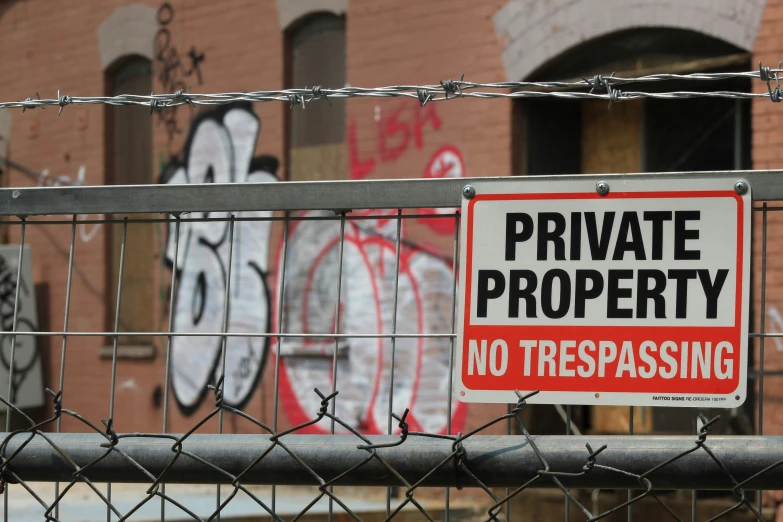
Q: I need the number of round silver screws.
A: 3